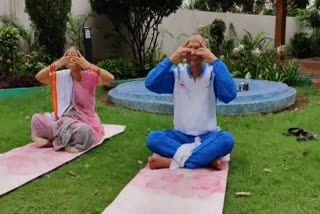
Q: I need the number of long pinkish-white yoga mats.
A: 2